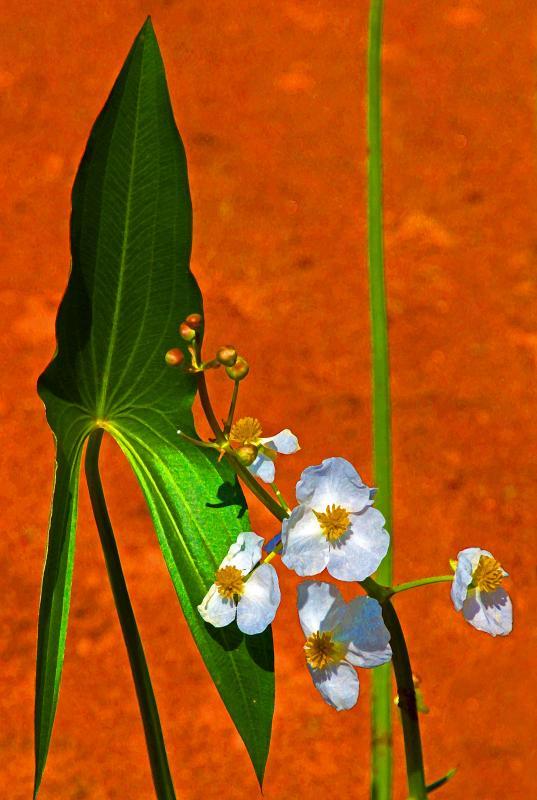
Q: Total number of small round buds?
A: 6